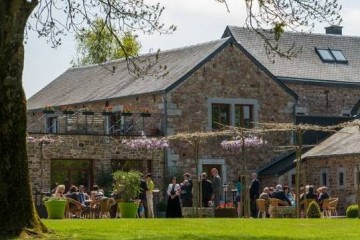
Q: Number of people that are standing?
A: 8